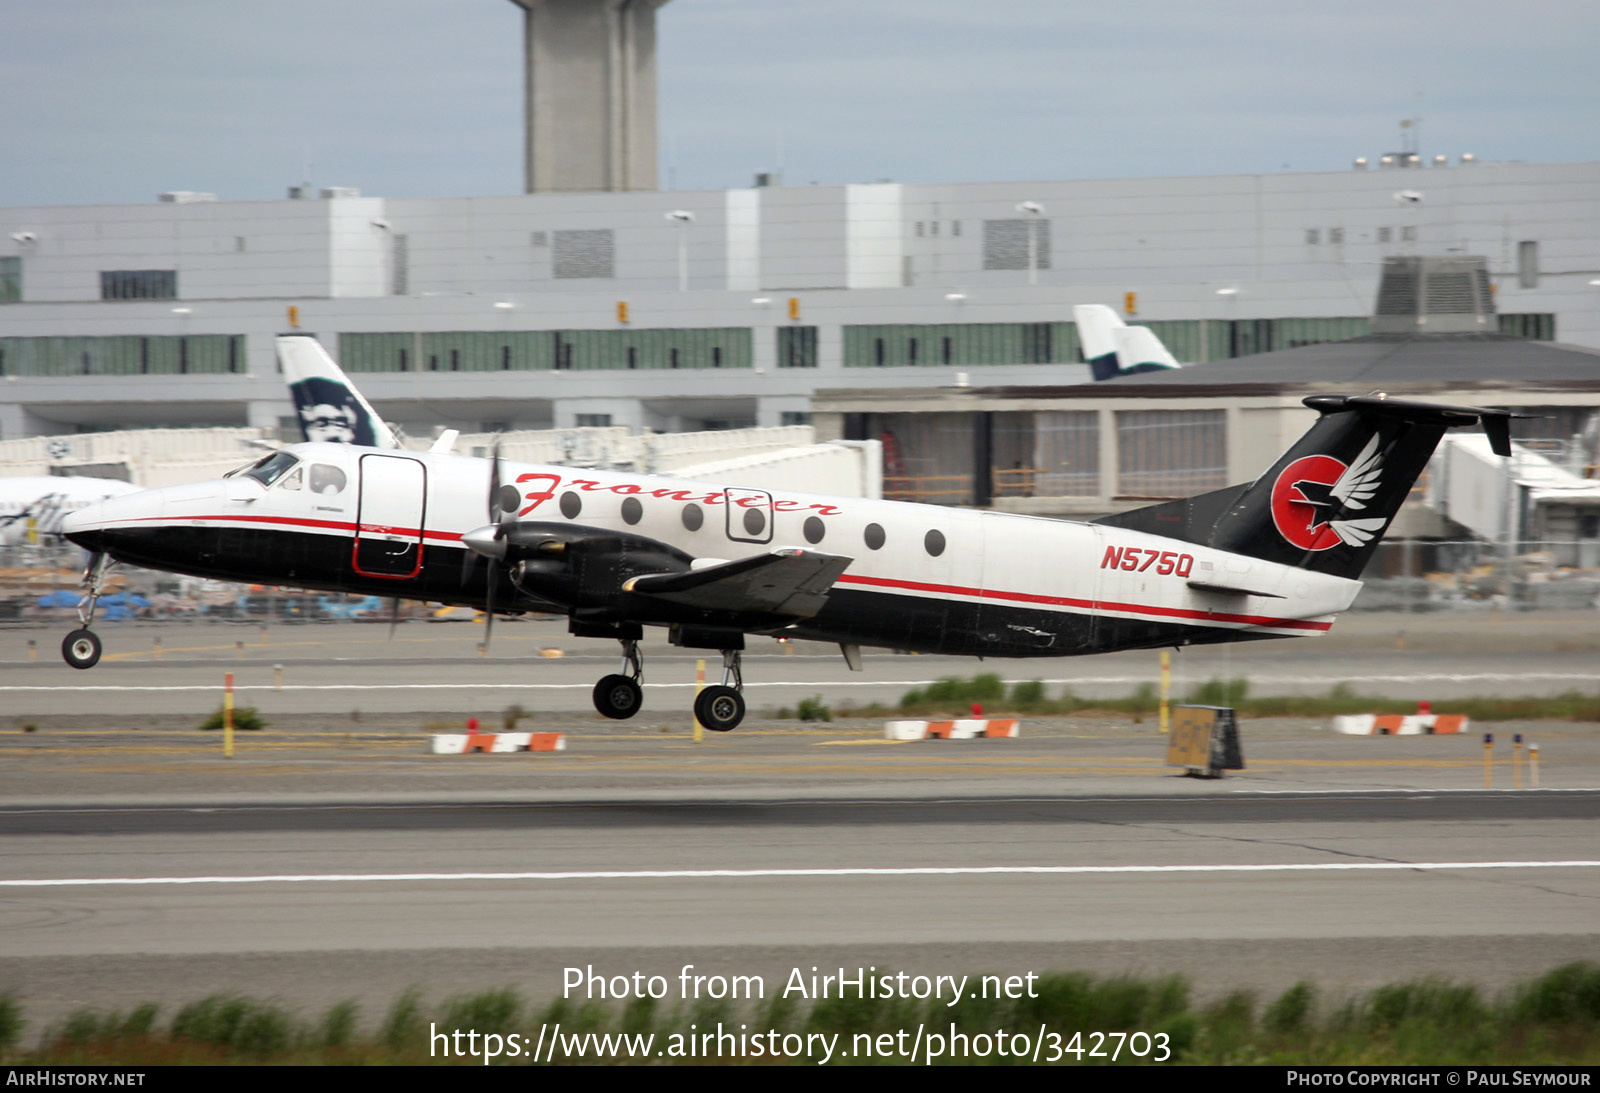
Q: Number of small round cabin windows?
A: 8